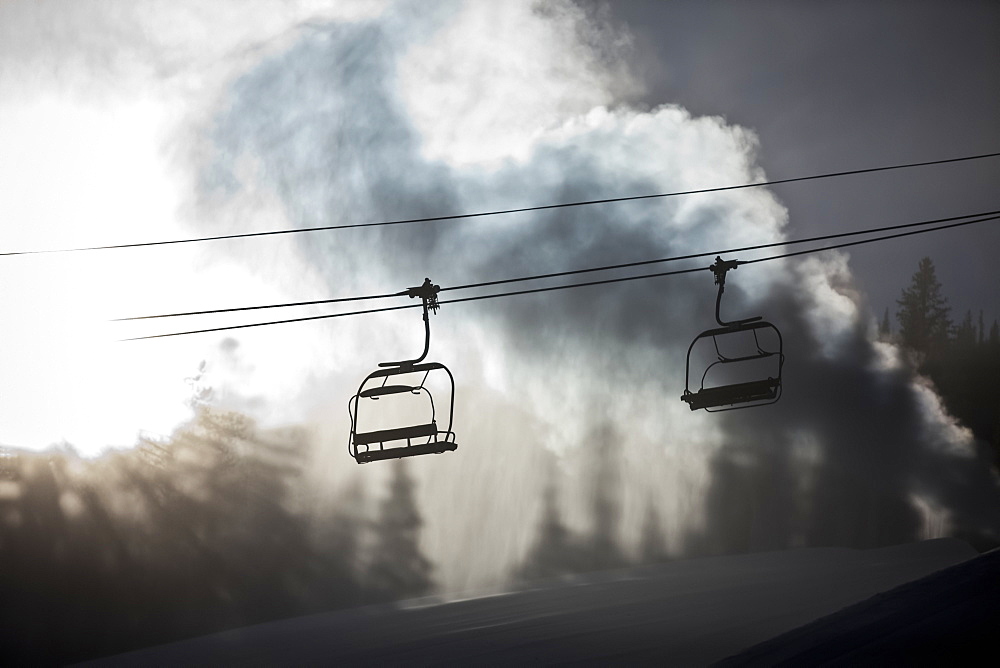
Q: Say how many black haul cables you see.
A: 3